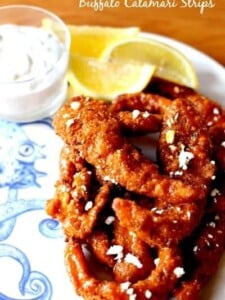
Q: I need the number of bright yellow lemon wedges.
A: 3